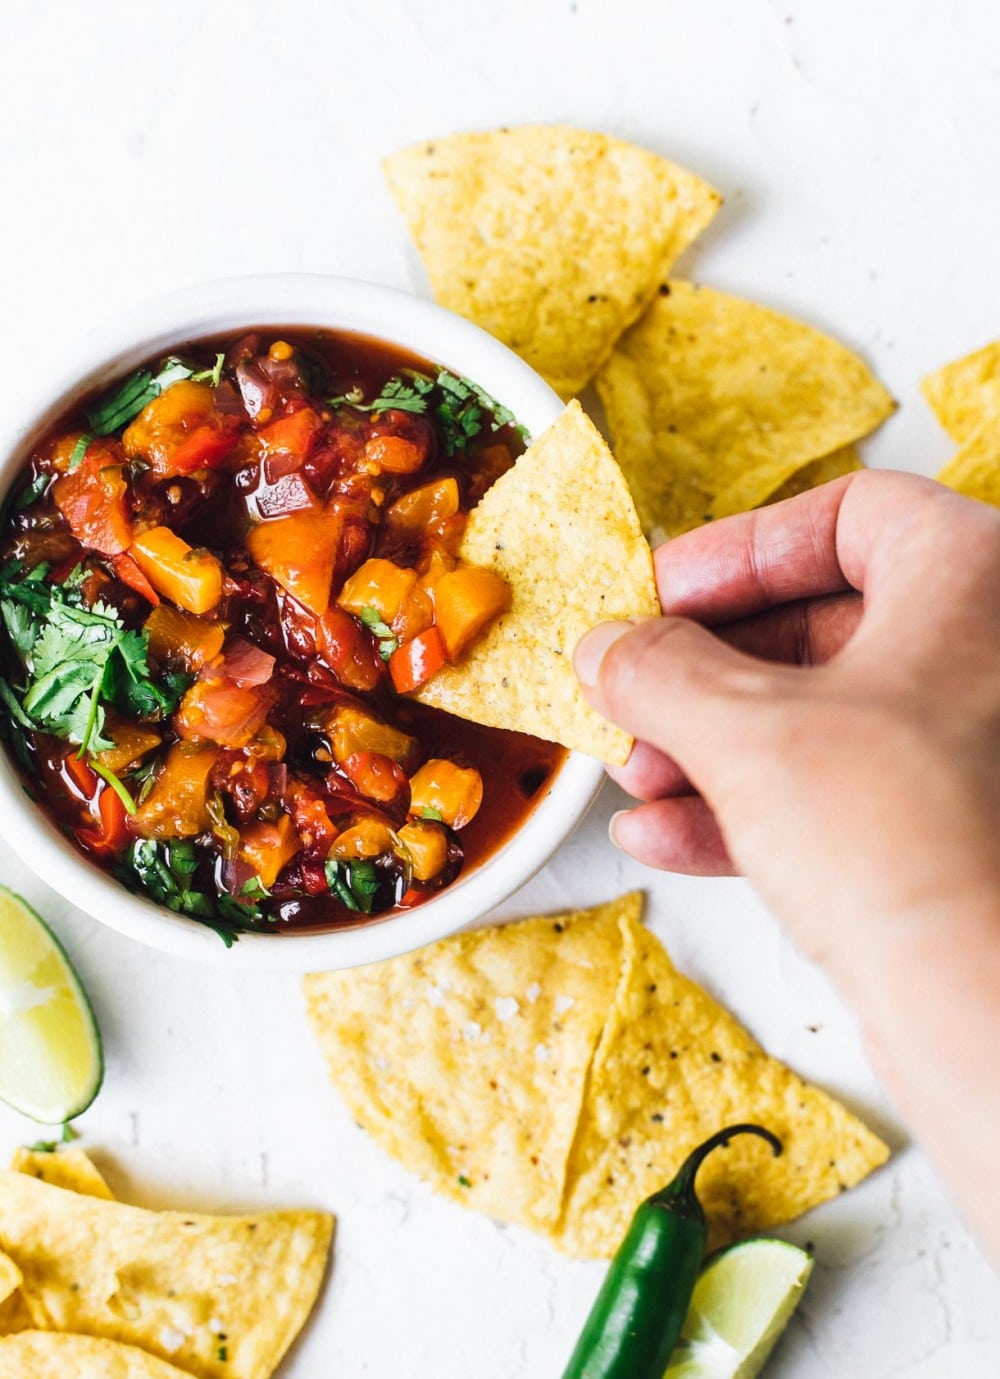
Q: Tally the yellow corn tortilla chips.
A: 12